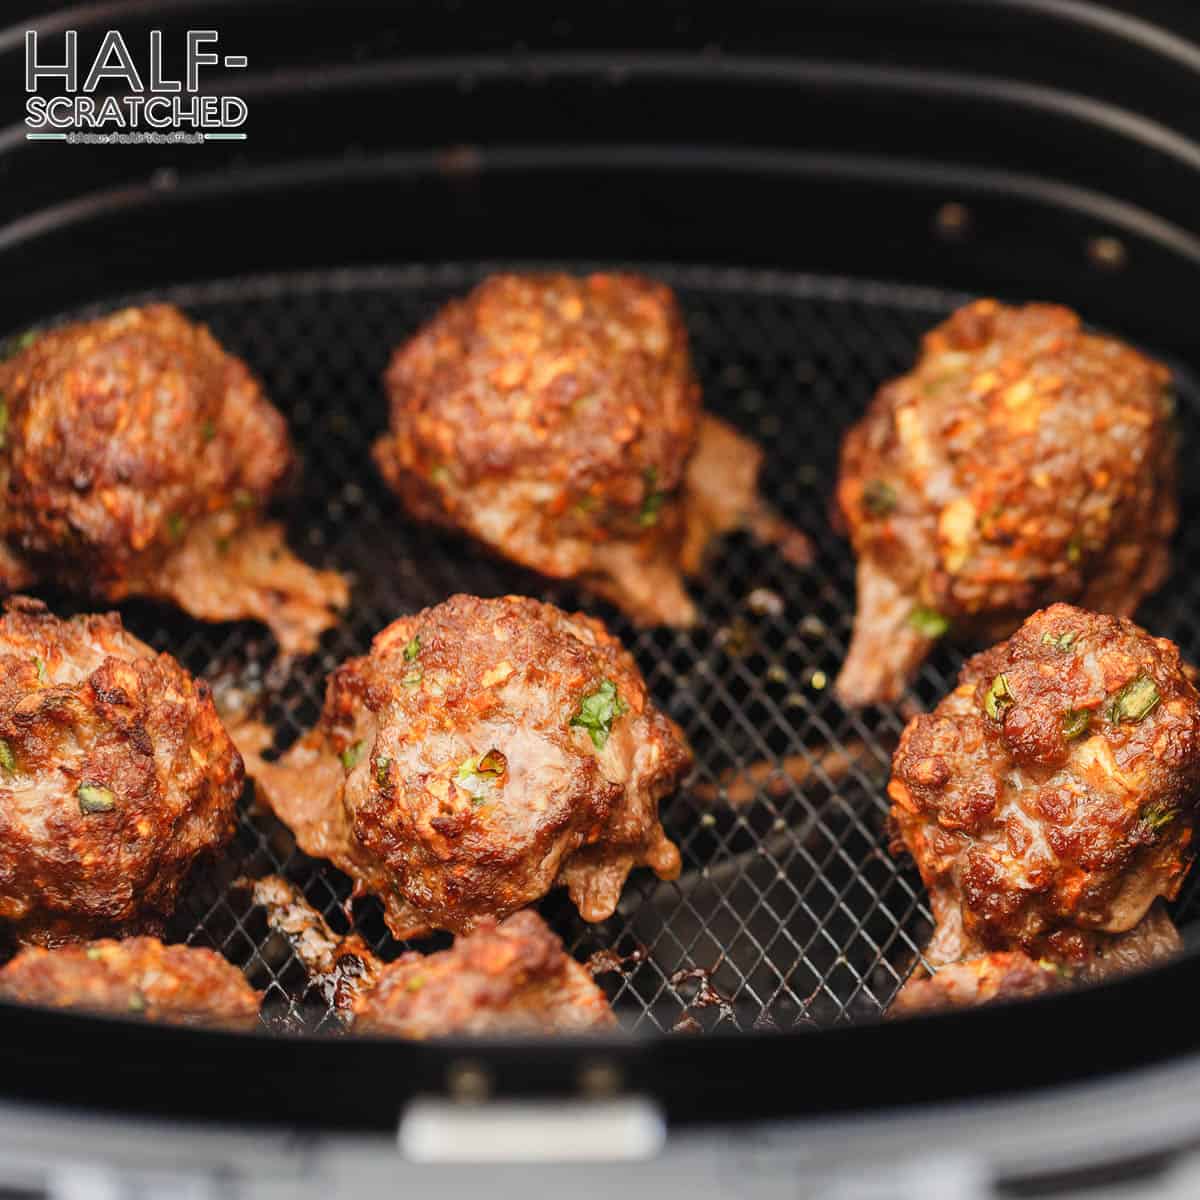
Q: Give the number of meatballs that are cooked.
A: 9